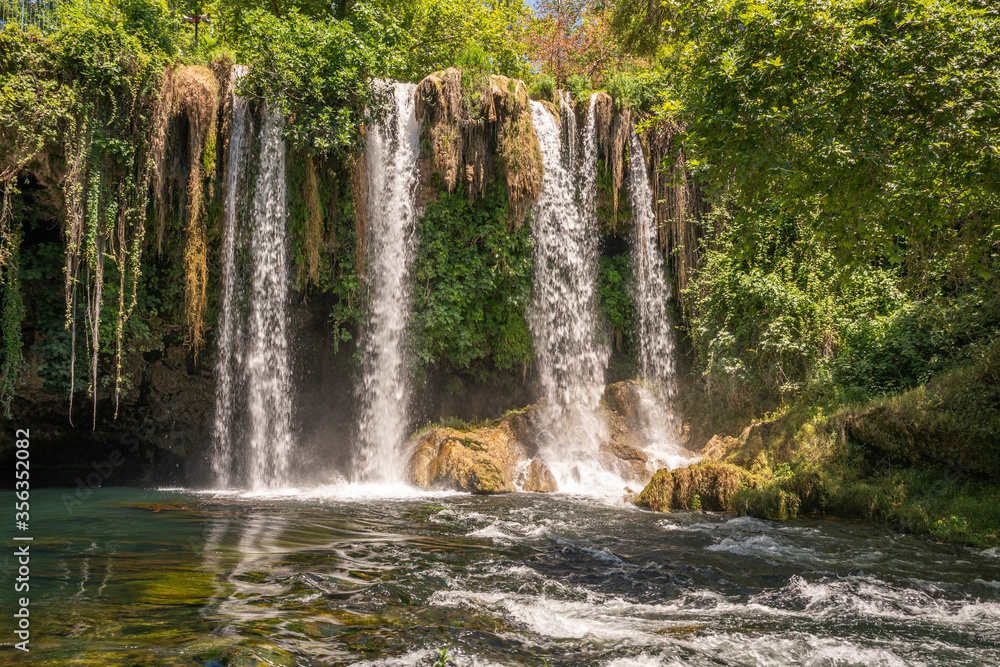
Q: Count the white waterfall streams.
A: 5